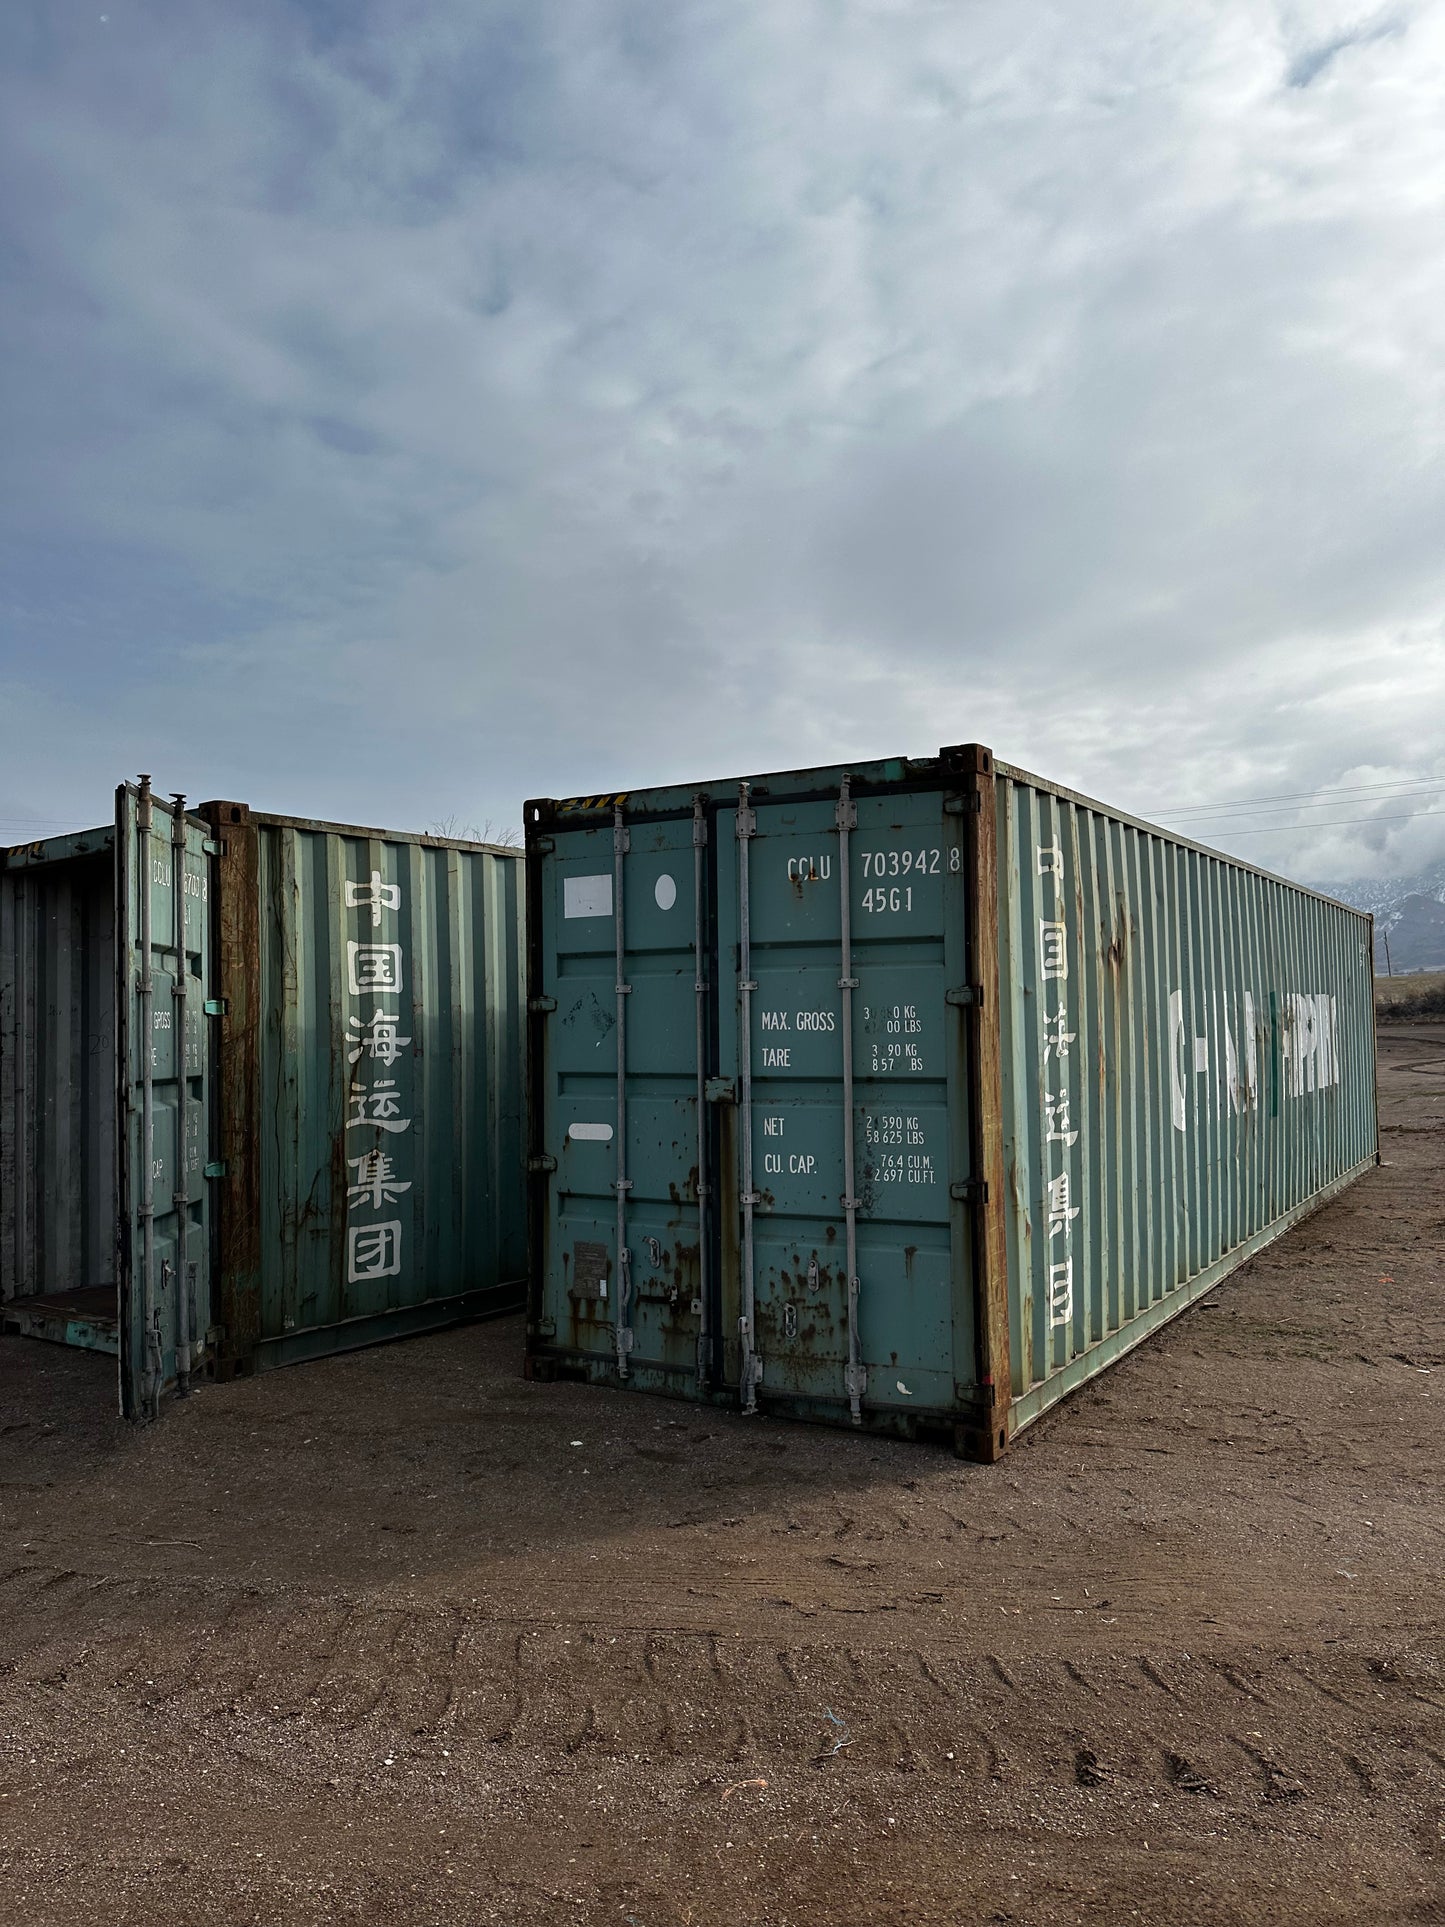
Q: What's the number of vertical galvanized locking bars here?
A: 6